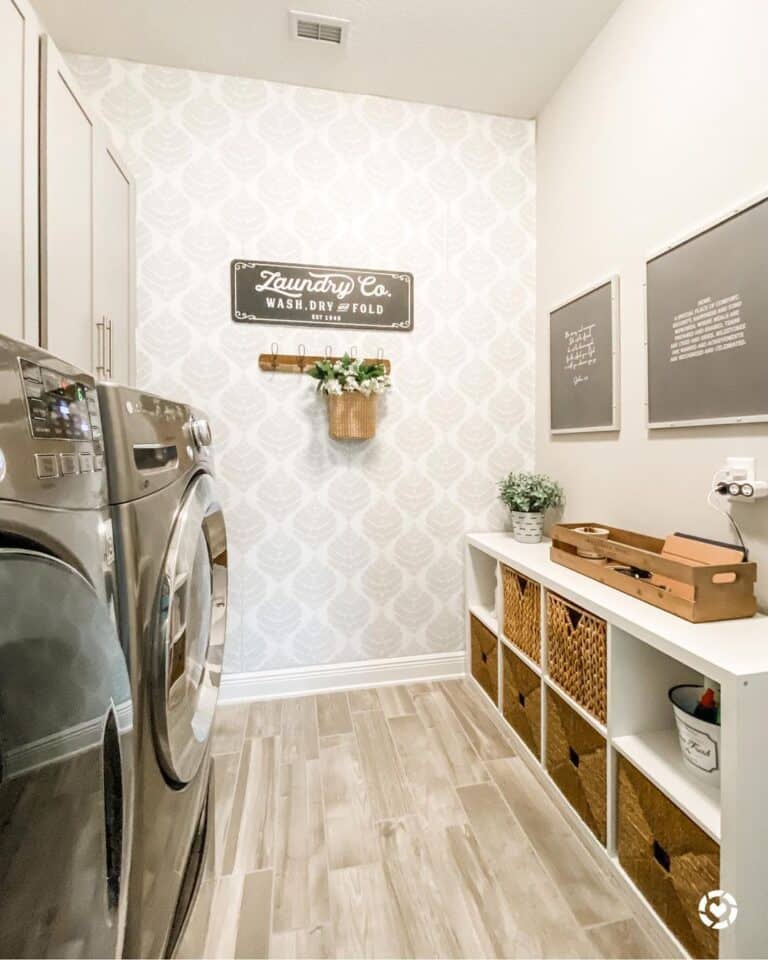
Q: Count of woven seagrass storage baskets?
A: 6